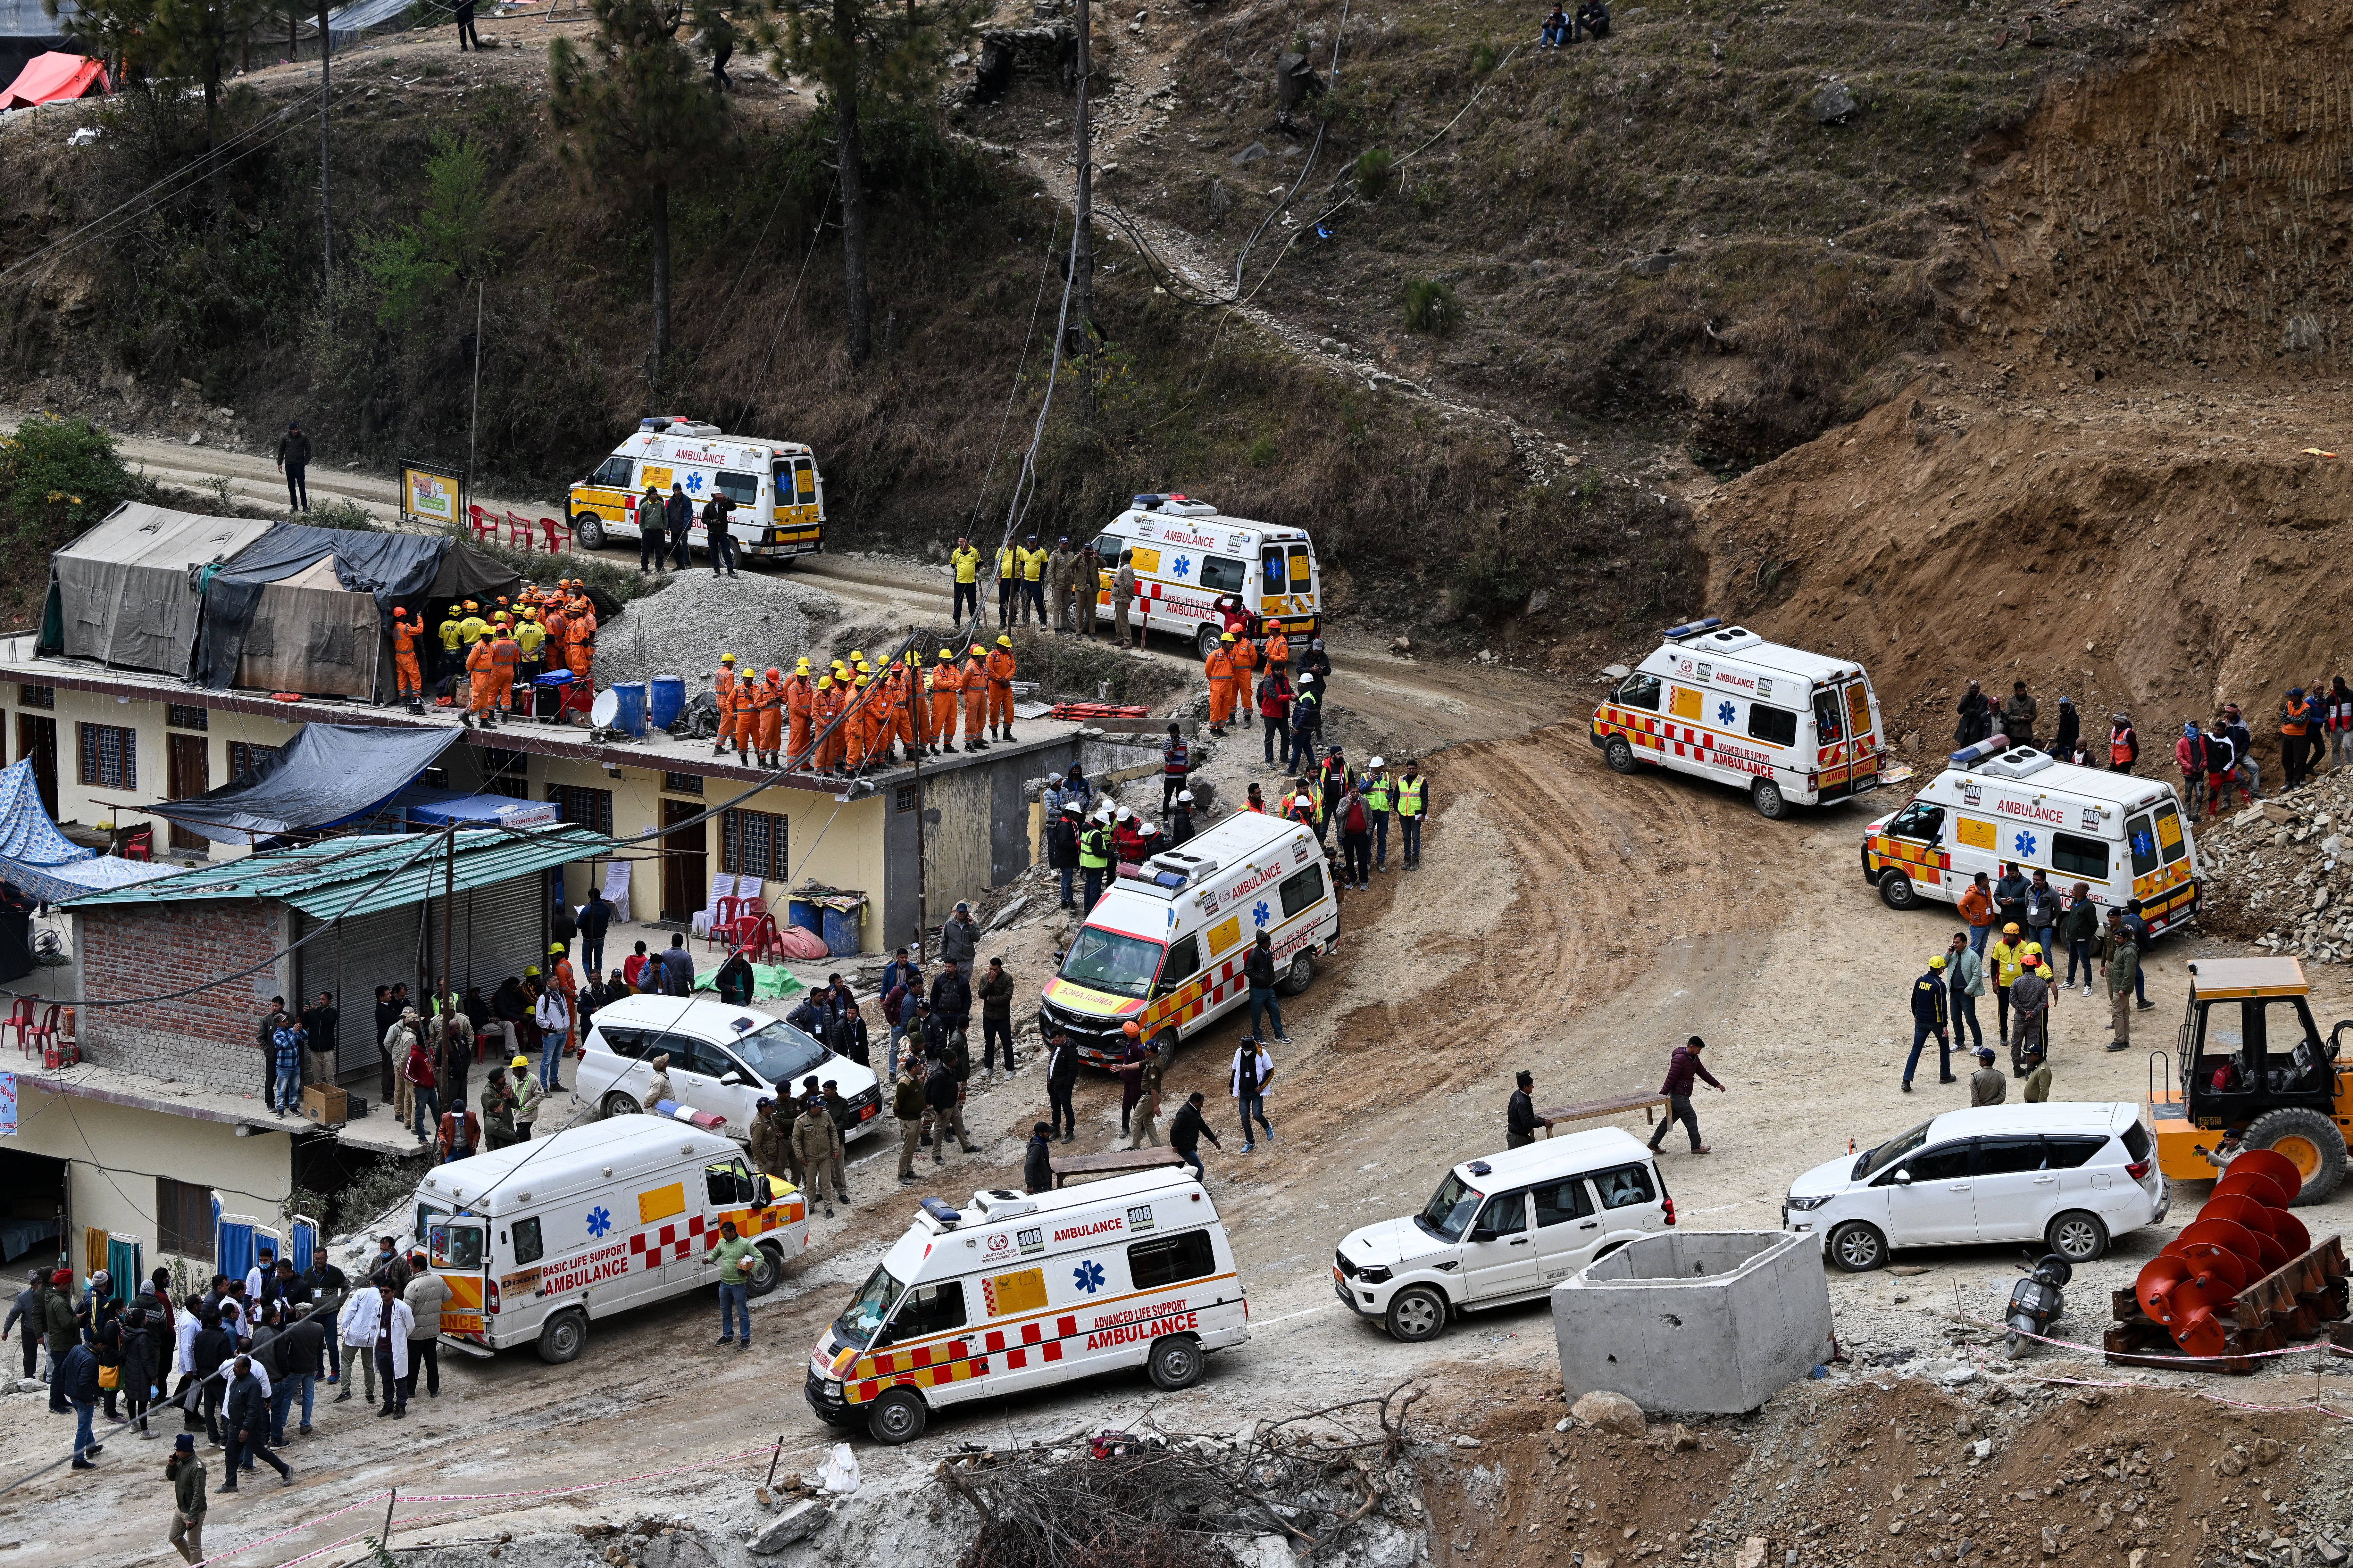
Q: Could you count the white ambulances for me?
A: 7